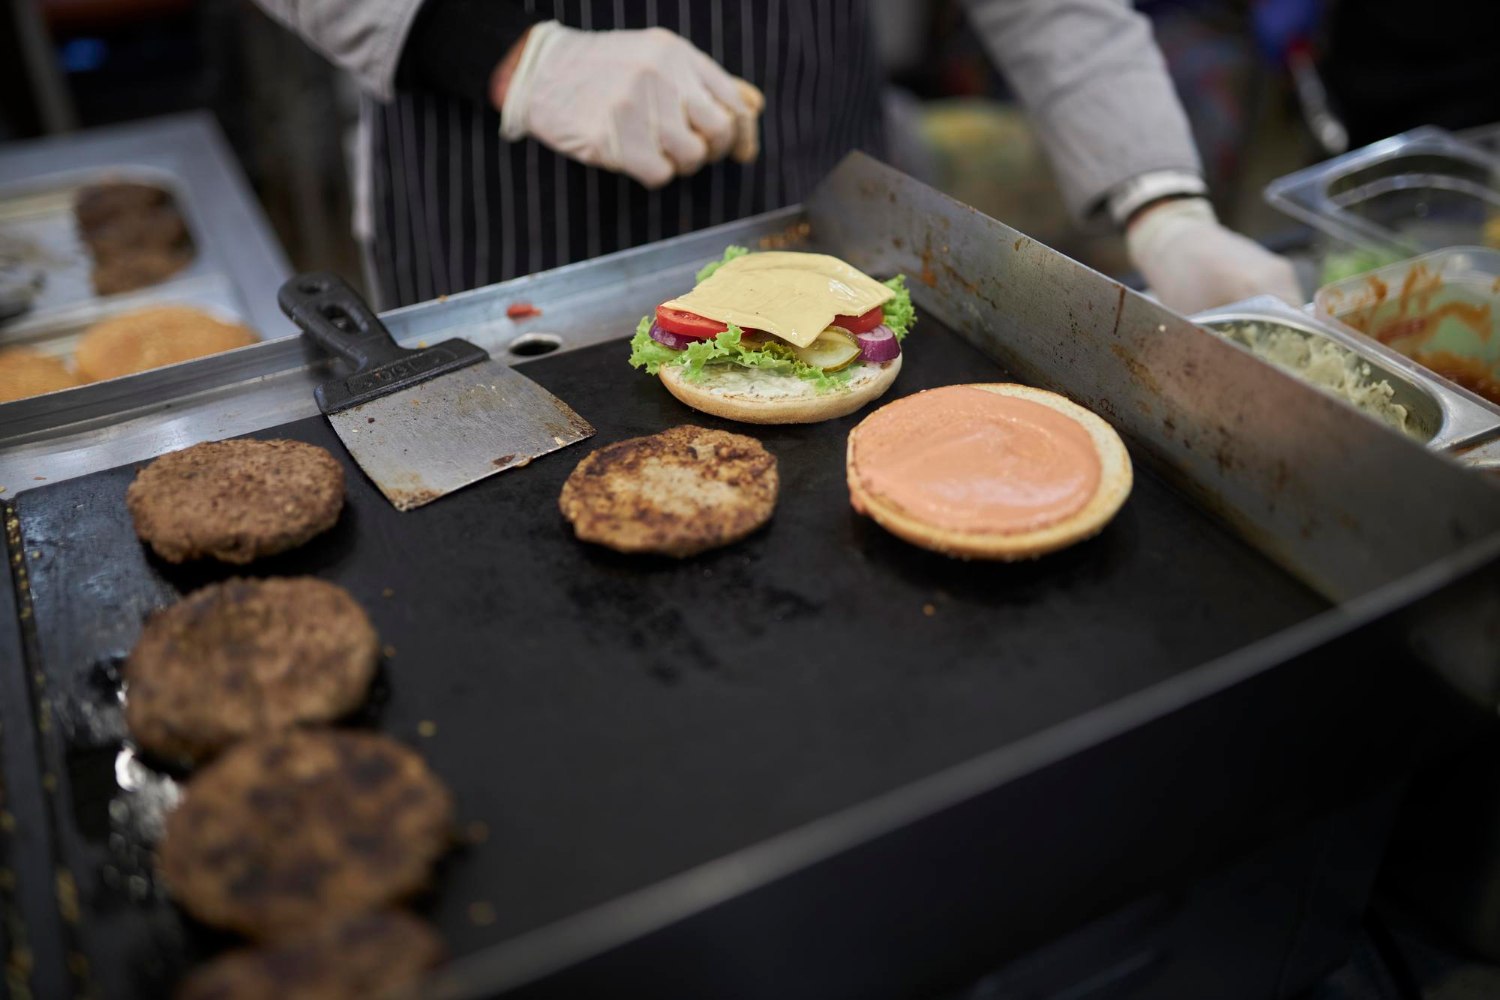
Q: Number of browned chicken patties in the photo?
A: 1